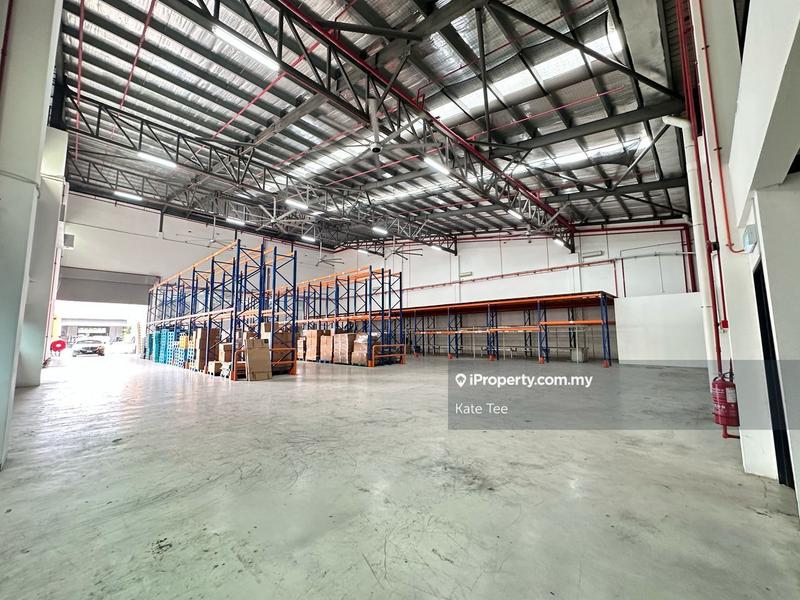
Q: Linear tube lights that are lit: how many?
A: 12